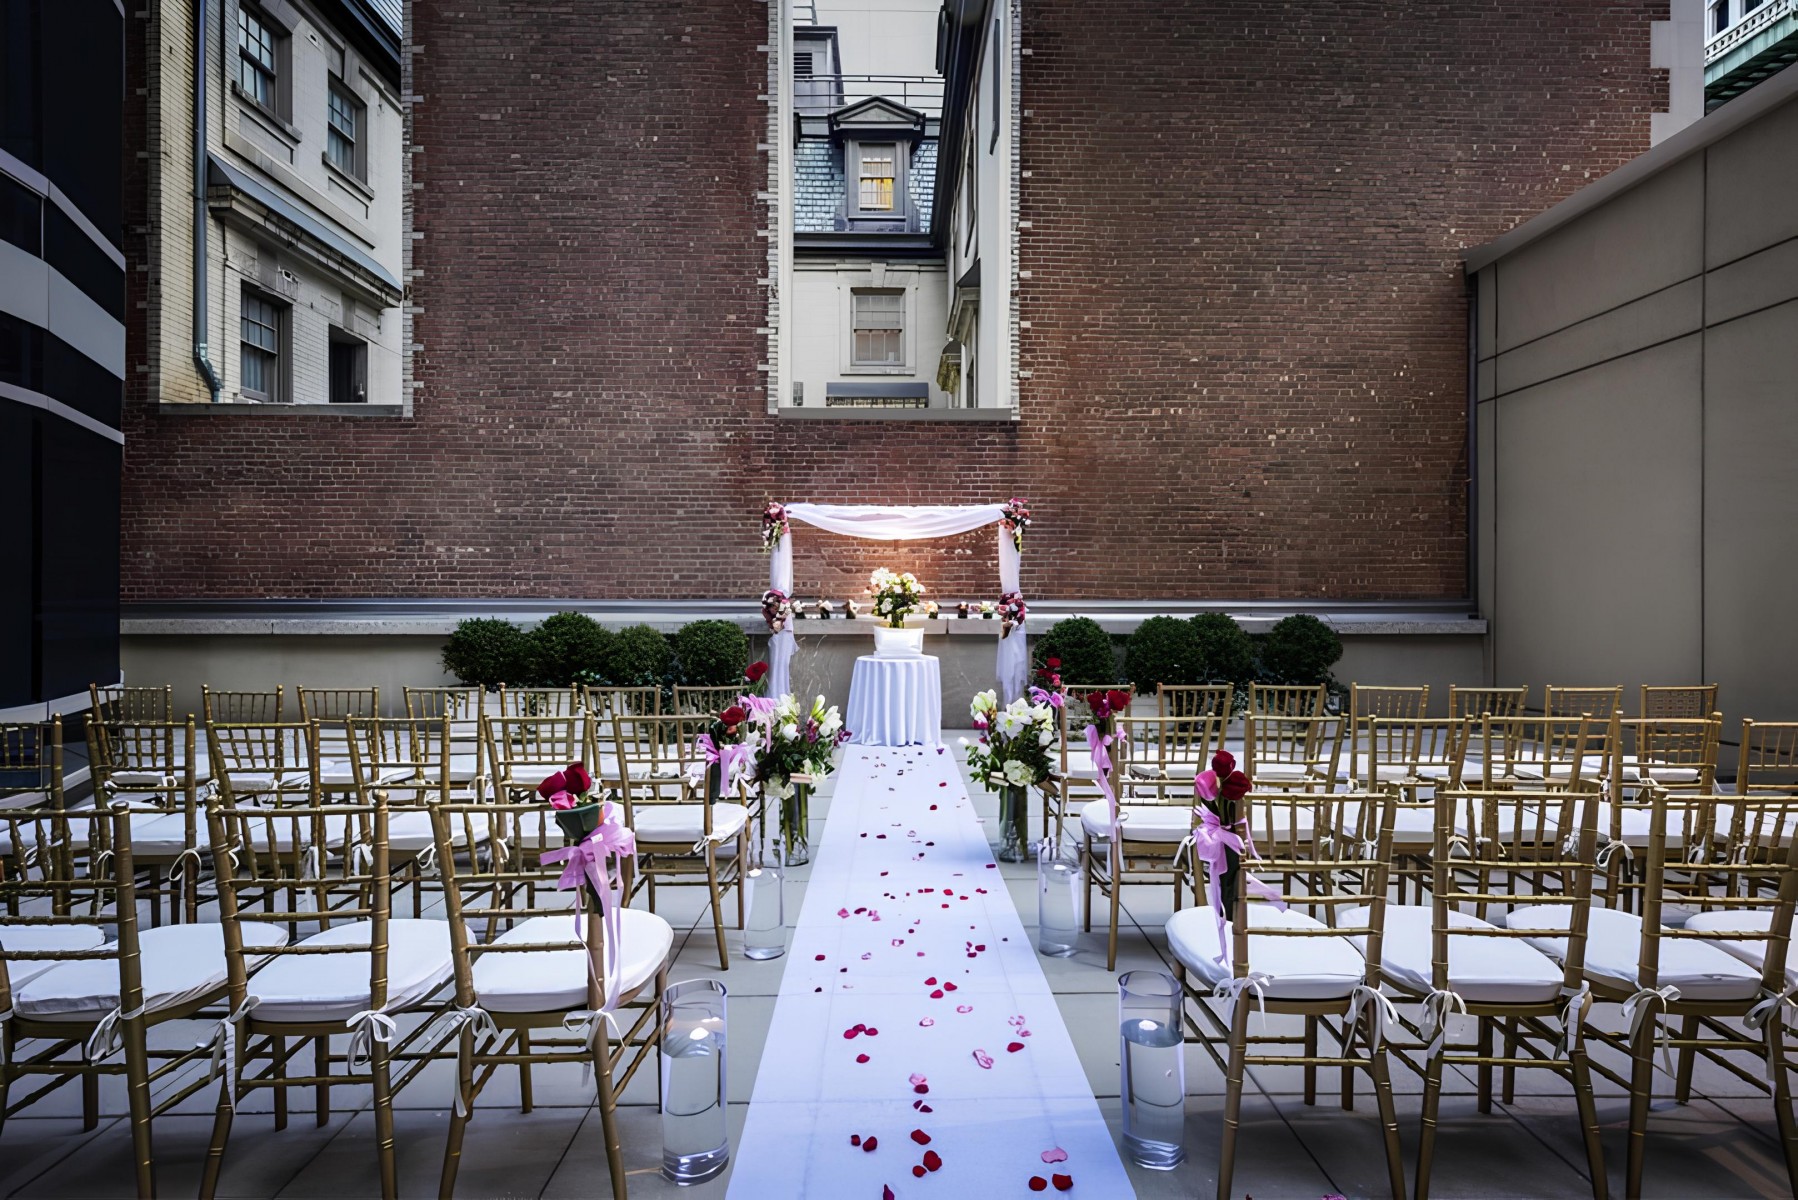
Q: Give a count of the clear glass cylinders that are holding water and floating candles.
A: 4